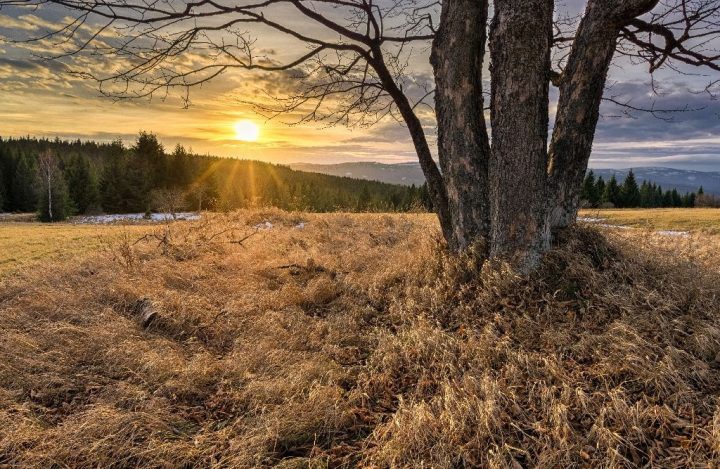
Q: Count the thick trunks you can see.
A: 3